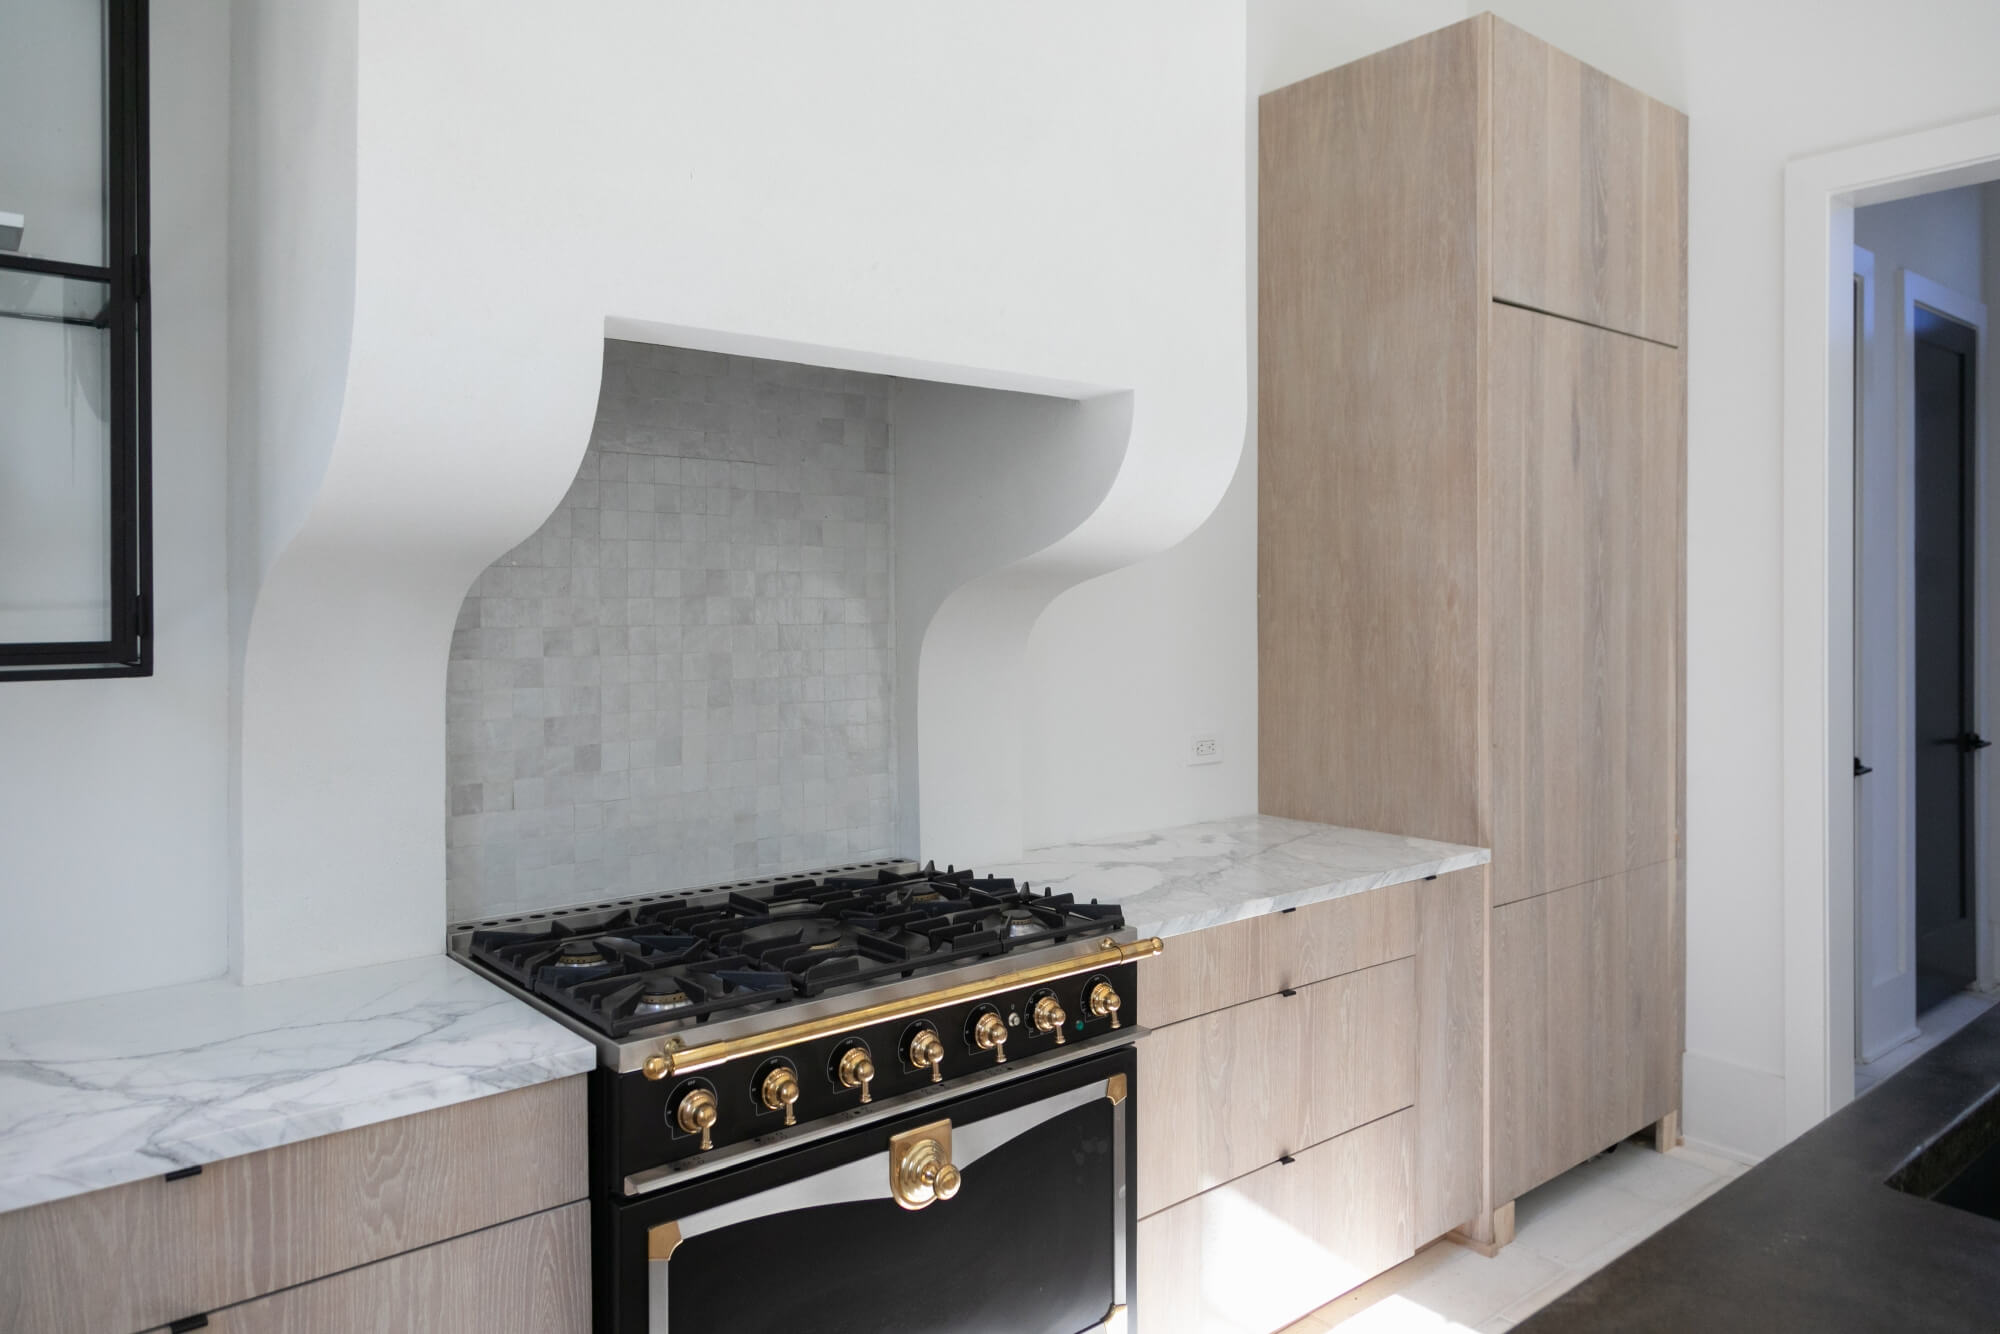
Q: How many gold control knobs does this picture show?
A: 7